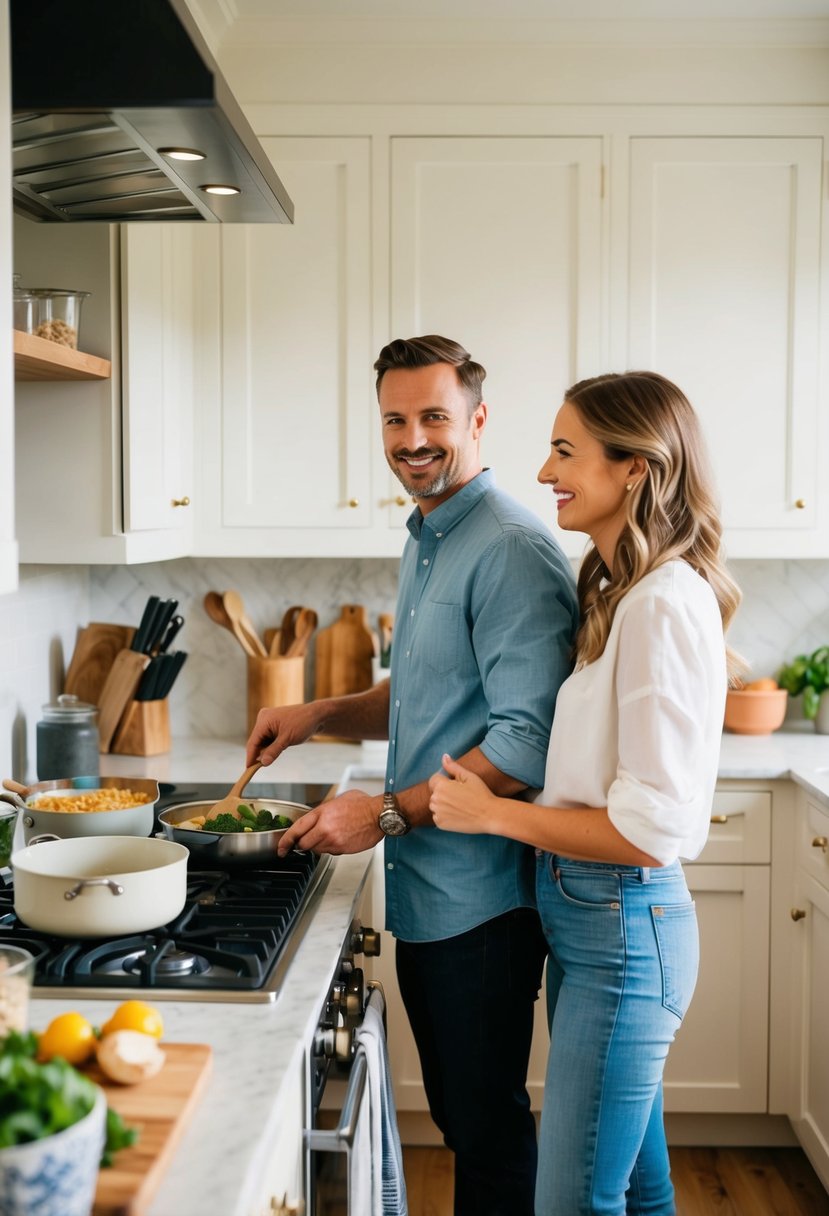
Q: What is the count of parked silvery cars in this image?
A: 0